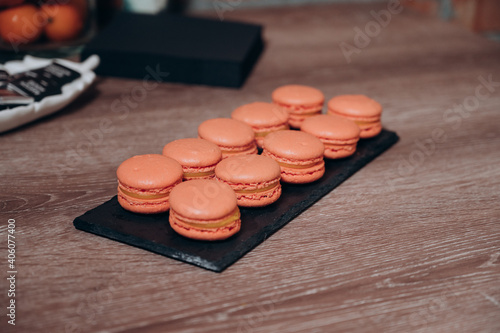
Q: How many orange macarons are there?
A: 10